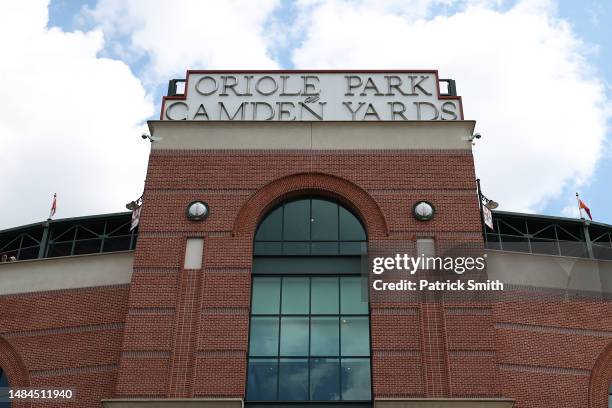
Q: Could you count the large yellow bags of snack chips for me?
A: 0